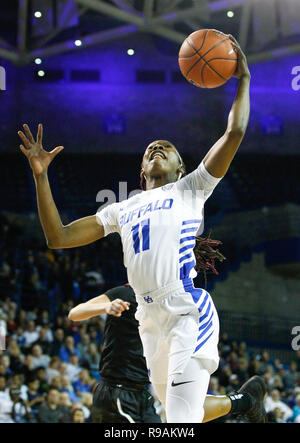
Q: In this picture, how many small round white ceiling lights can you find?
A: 6